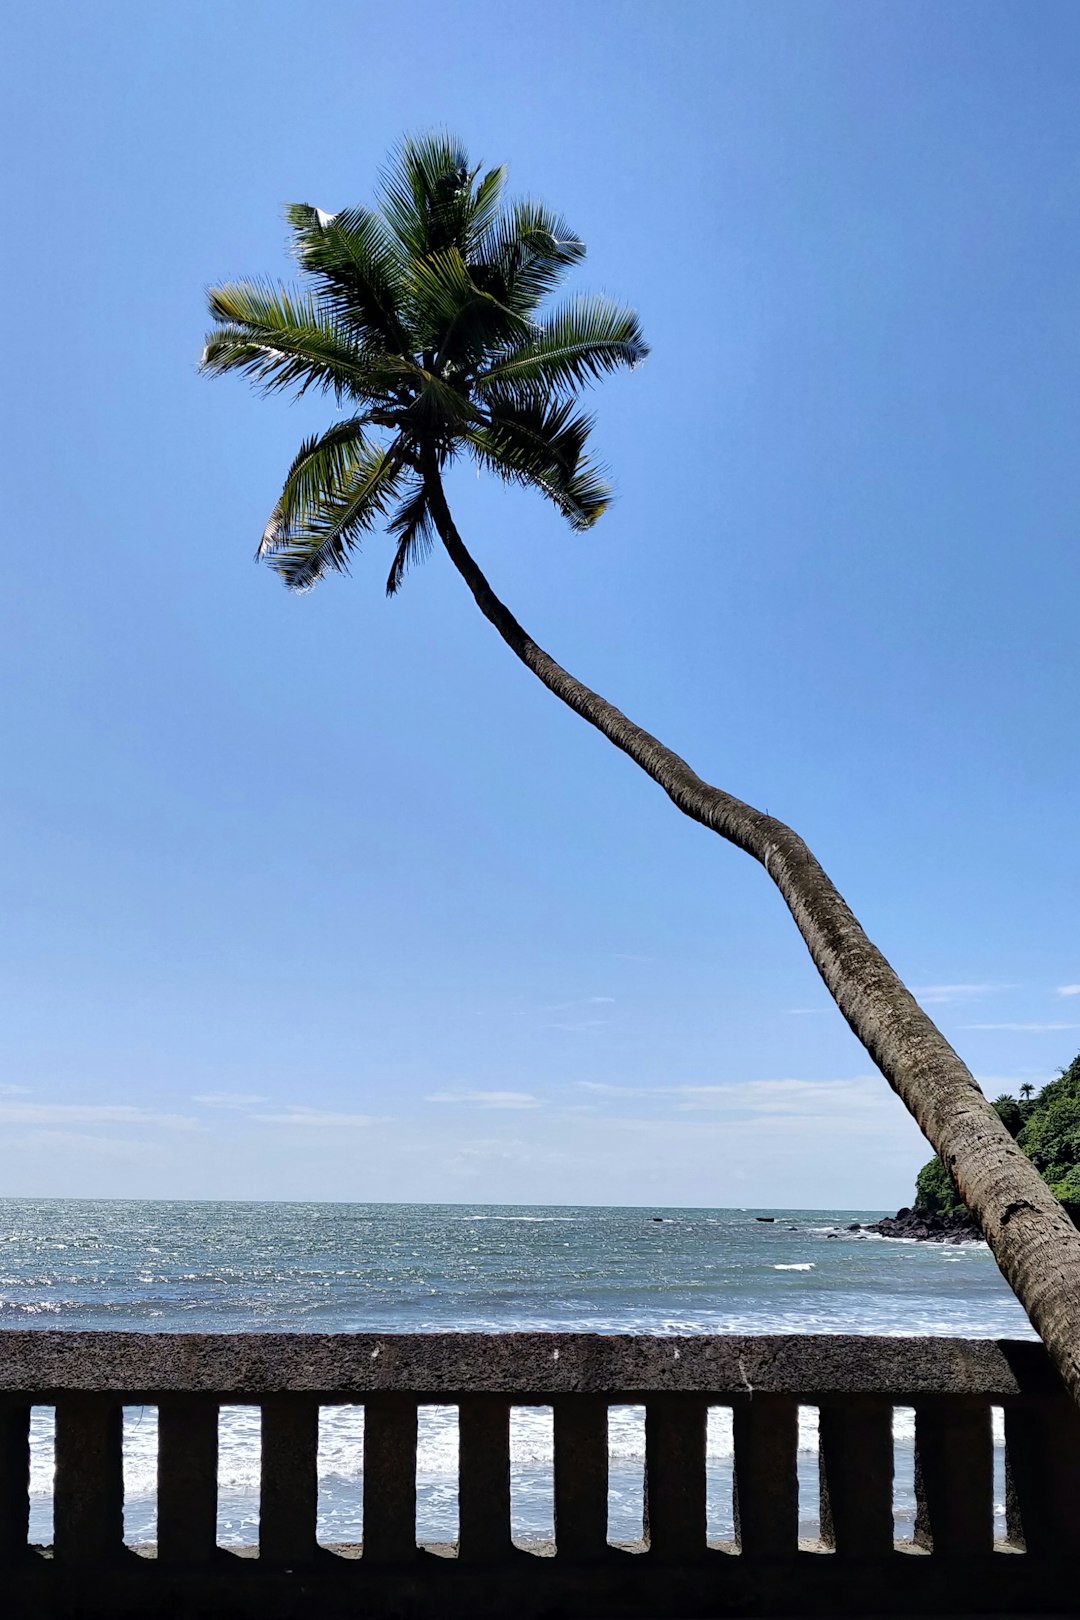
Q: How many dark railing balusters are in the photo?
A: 12